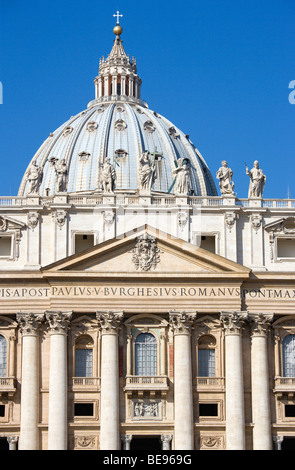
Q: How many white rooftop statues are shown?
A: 7